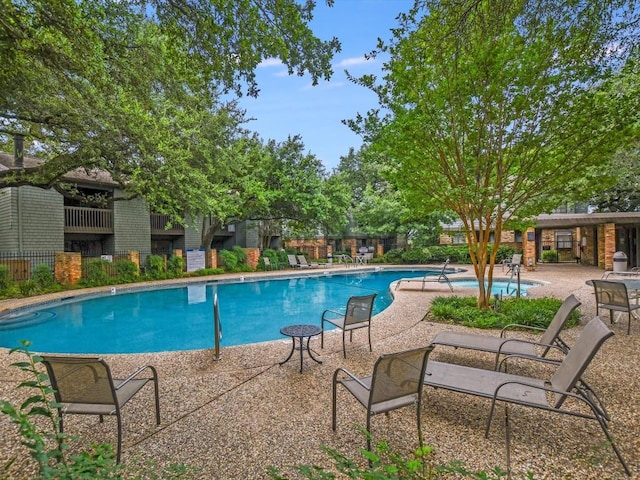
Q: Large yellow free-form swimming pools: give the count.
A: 0